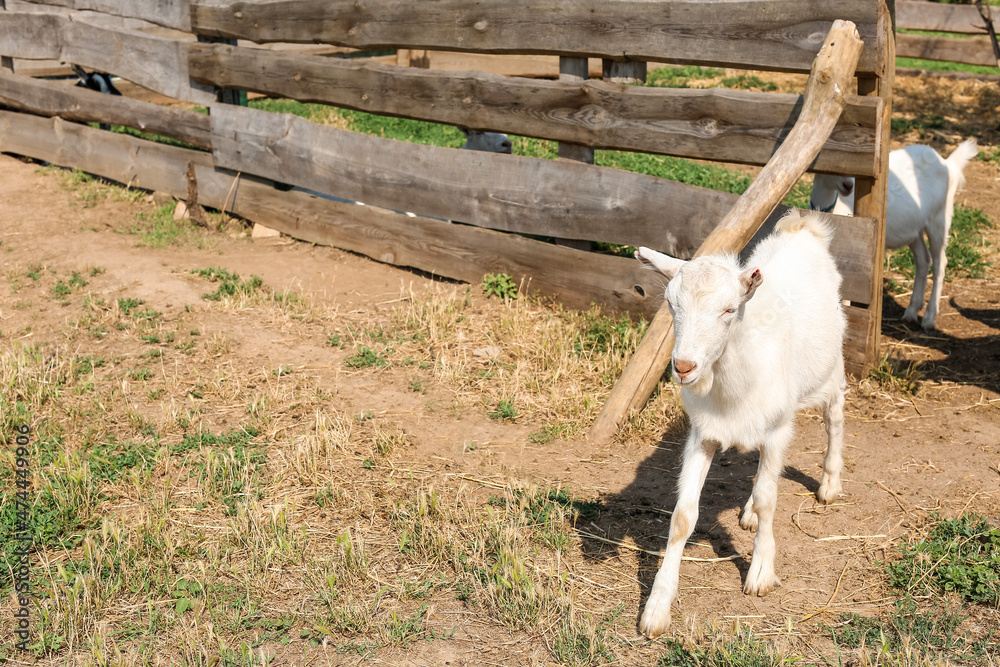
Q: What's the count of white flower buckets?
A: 0